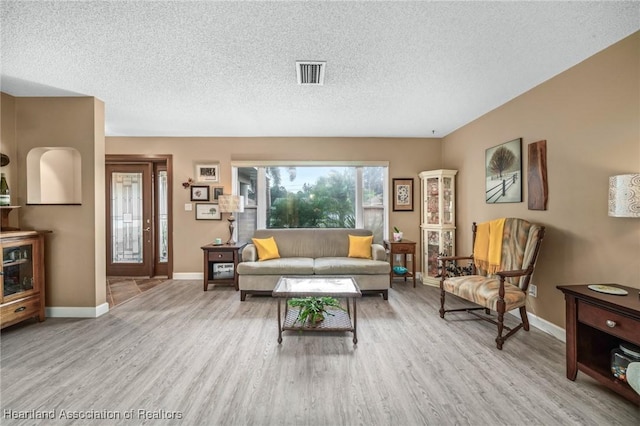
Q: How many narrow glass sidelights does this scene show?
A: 1